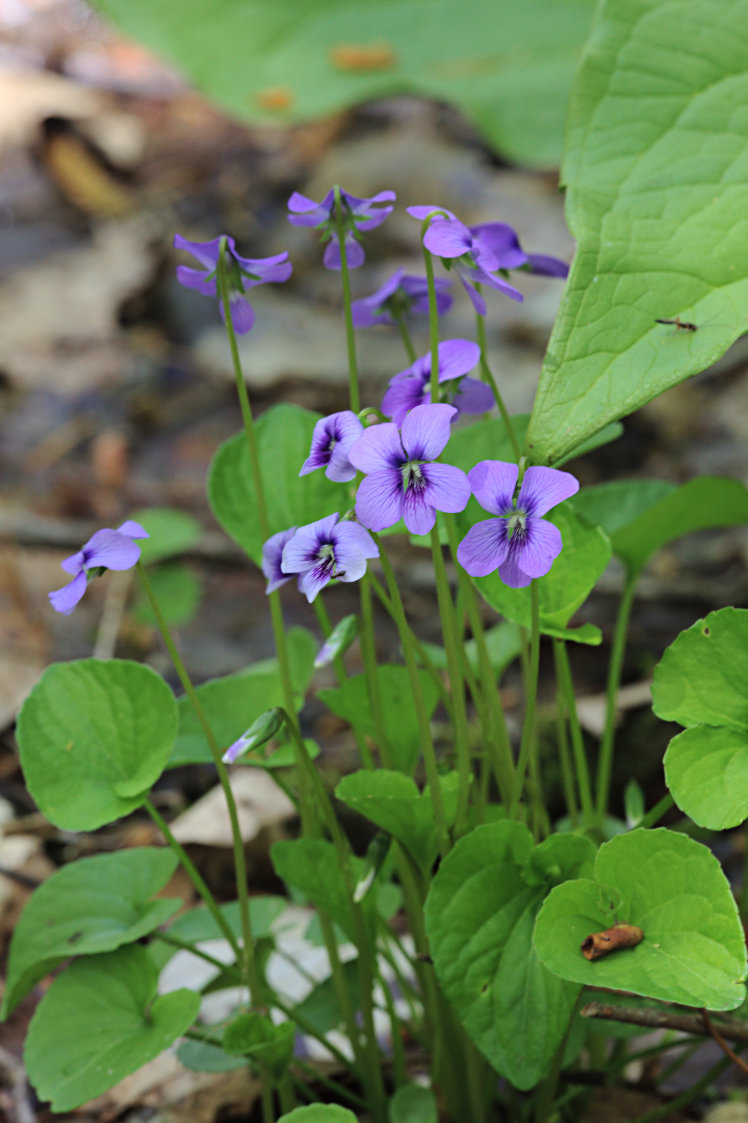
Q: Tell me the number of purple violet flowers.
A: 12